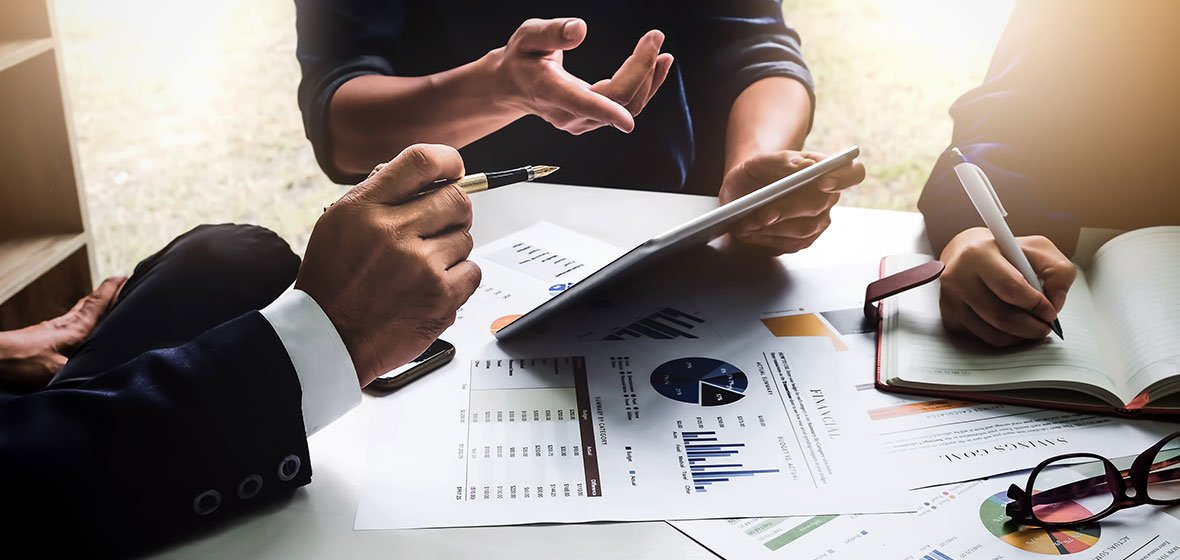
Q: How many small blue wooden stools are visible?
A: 0